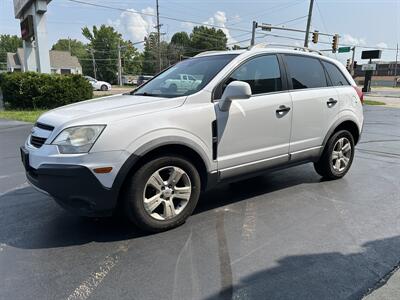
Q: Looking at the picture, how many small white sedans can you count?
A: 1